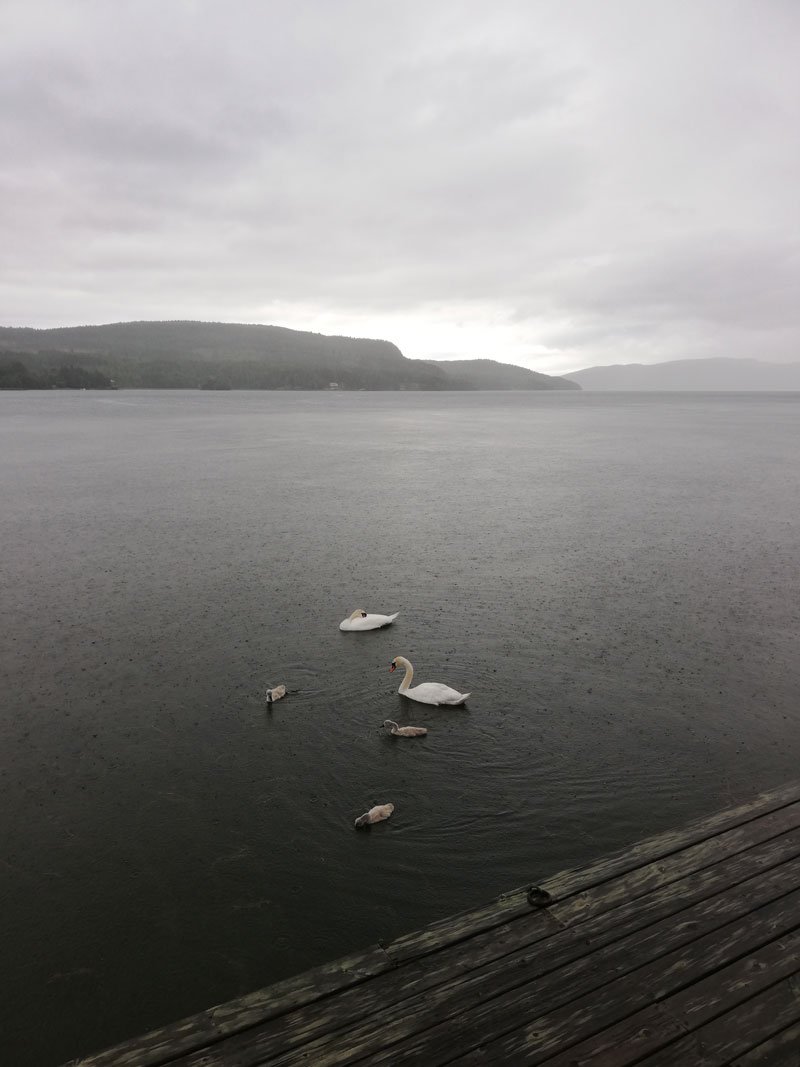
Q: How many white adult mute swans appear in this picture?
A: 2